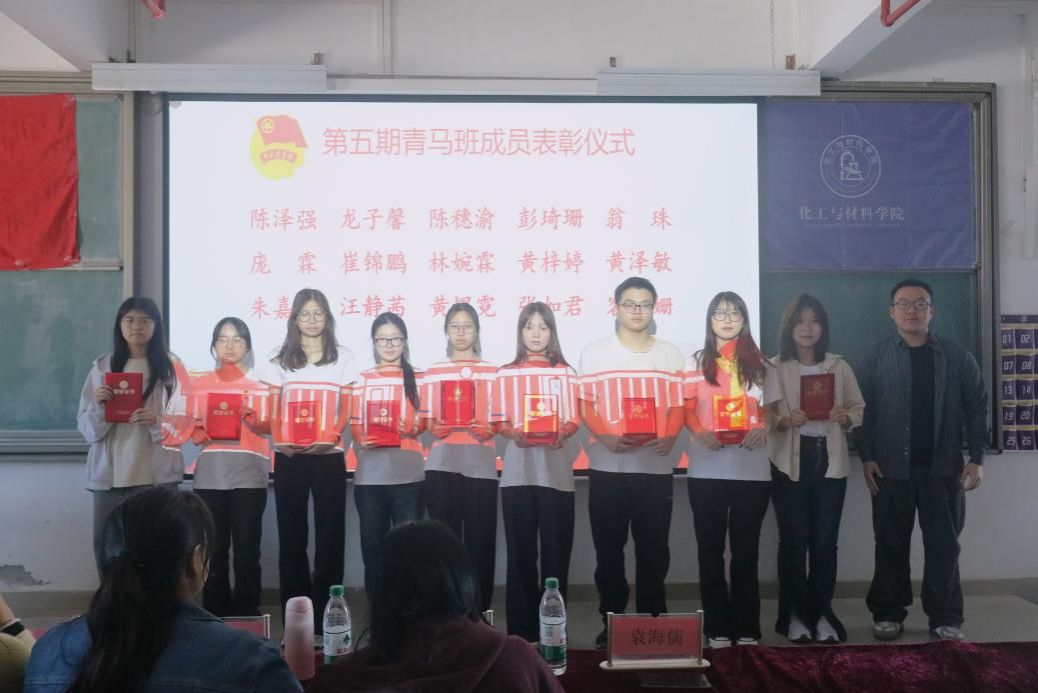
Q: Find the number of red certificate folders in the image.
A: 9